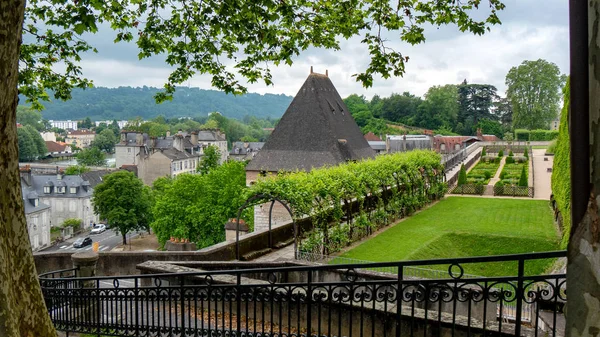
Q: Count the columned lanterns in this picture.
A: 0